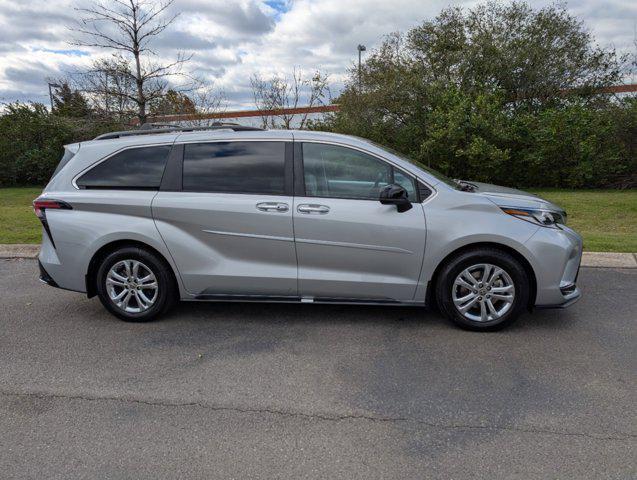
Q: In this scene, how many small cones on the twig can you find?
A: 0